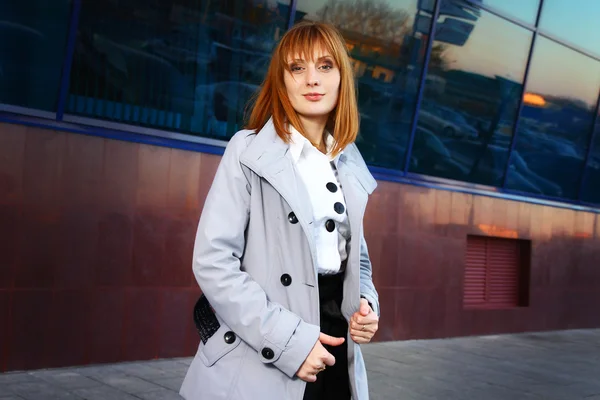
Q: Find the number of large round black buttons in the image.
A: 7